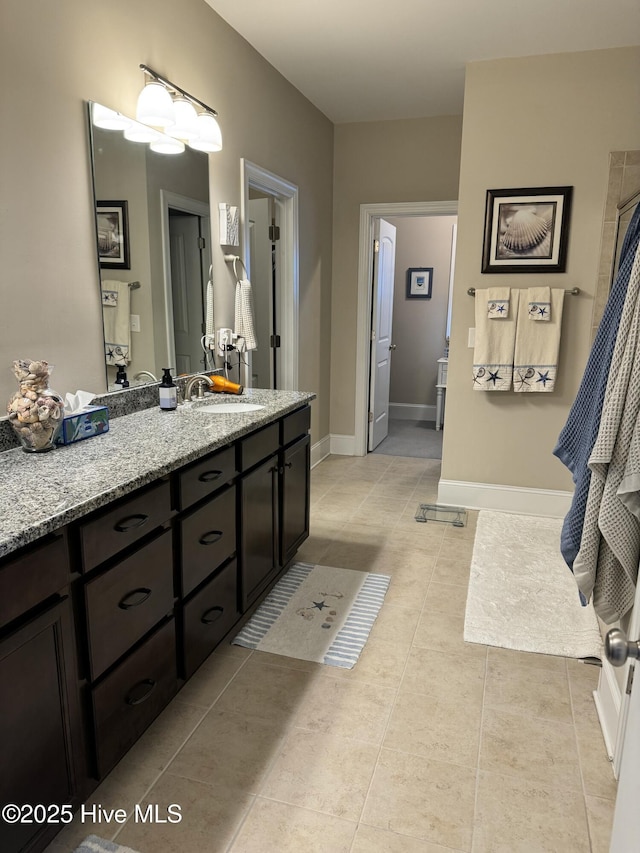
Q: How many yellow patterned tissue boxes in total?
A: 0